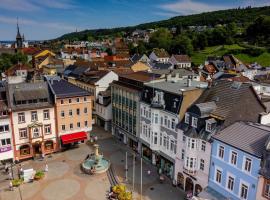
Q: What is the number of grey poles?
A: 3